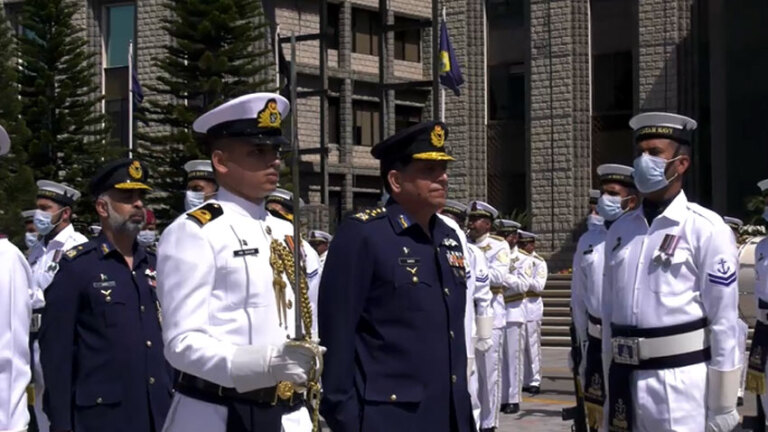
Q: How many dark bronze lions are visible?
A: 0